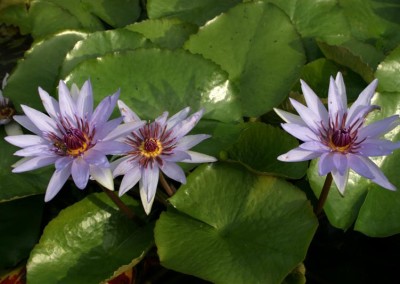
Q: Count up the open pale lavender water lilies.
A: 3